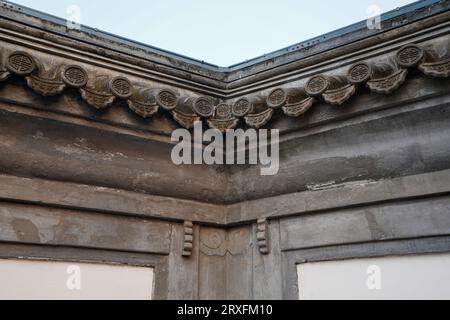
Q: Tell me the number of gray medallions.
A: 11